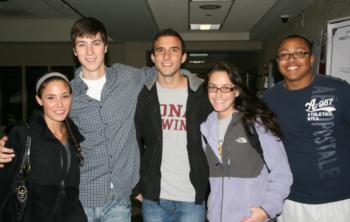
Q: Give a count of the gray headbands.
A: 1